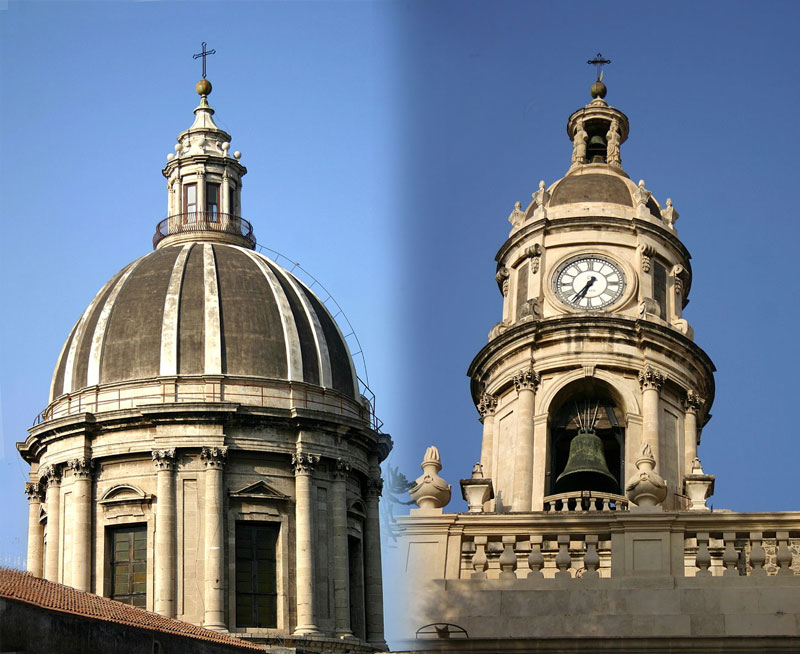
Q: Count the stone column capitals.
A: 12